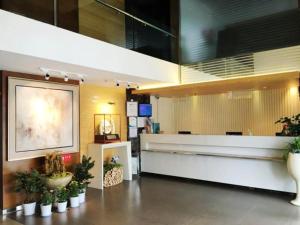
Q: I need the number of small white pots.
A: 5